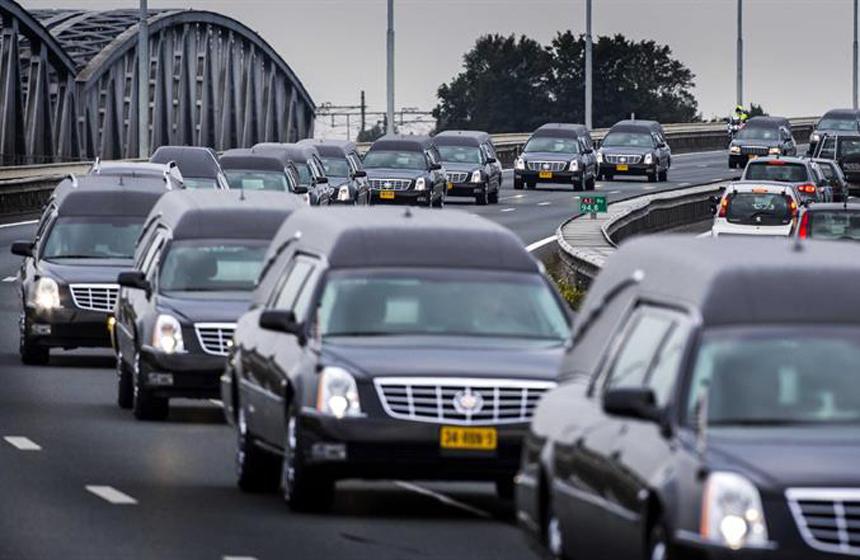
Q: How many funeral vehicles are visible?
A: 15